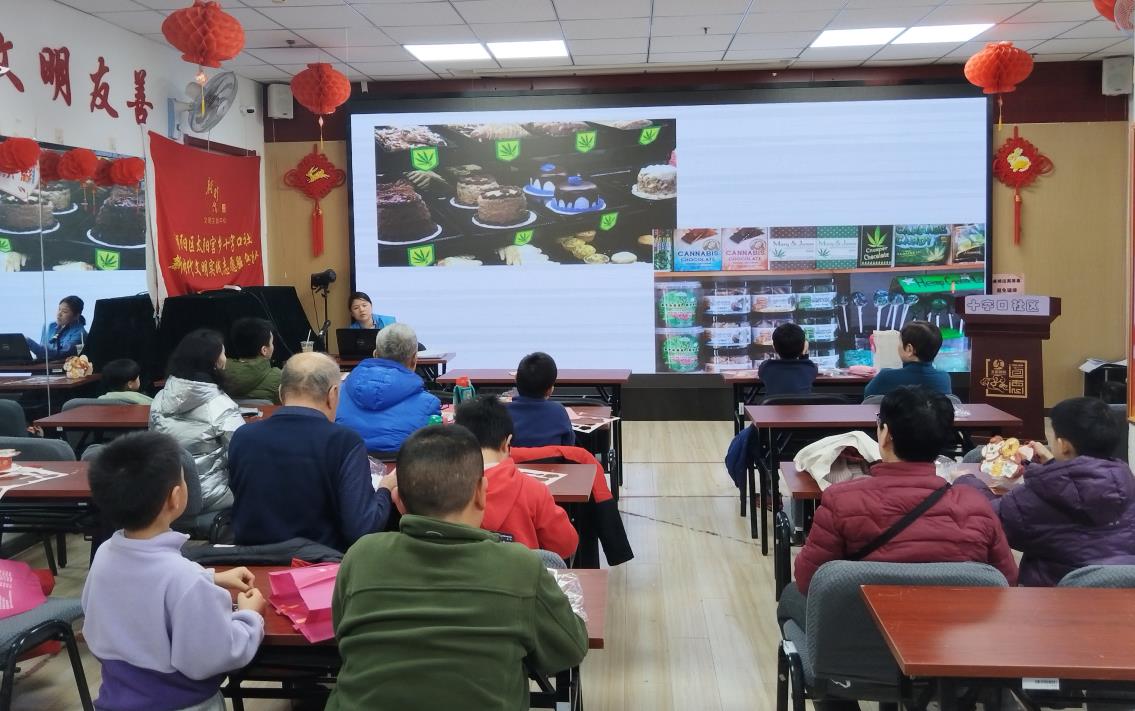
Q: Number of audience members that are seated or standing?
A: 13